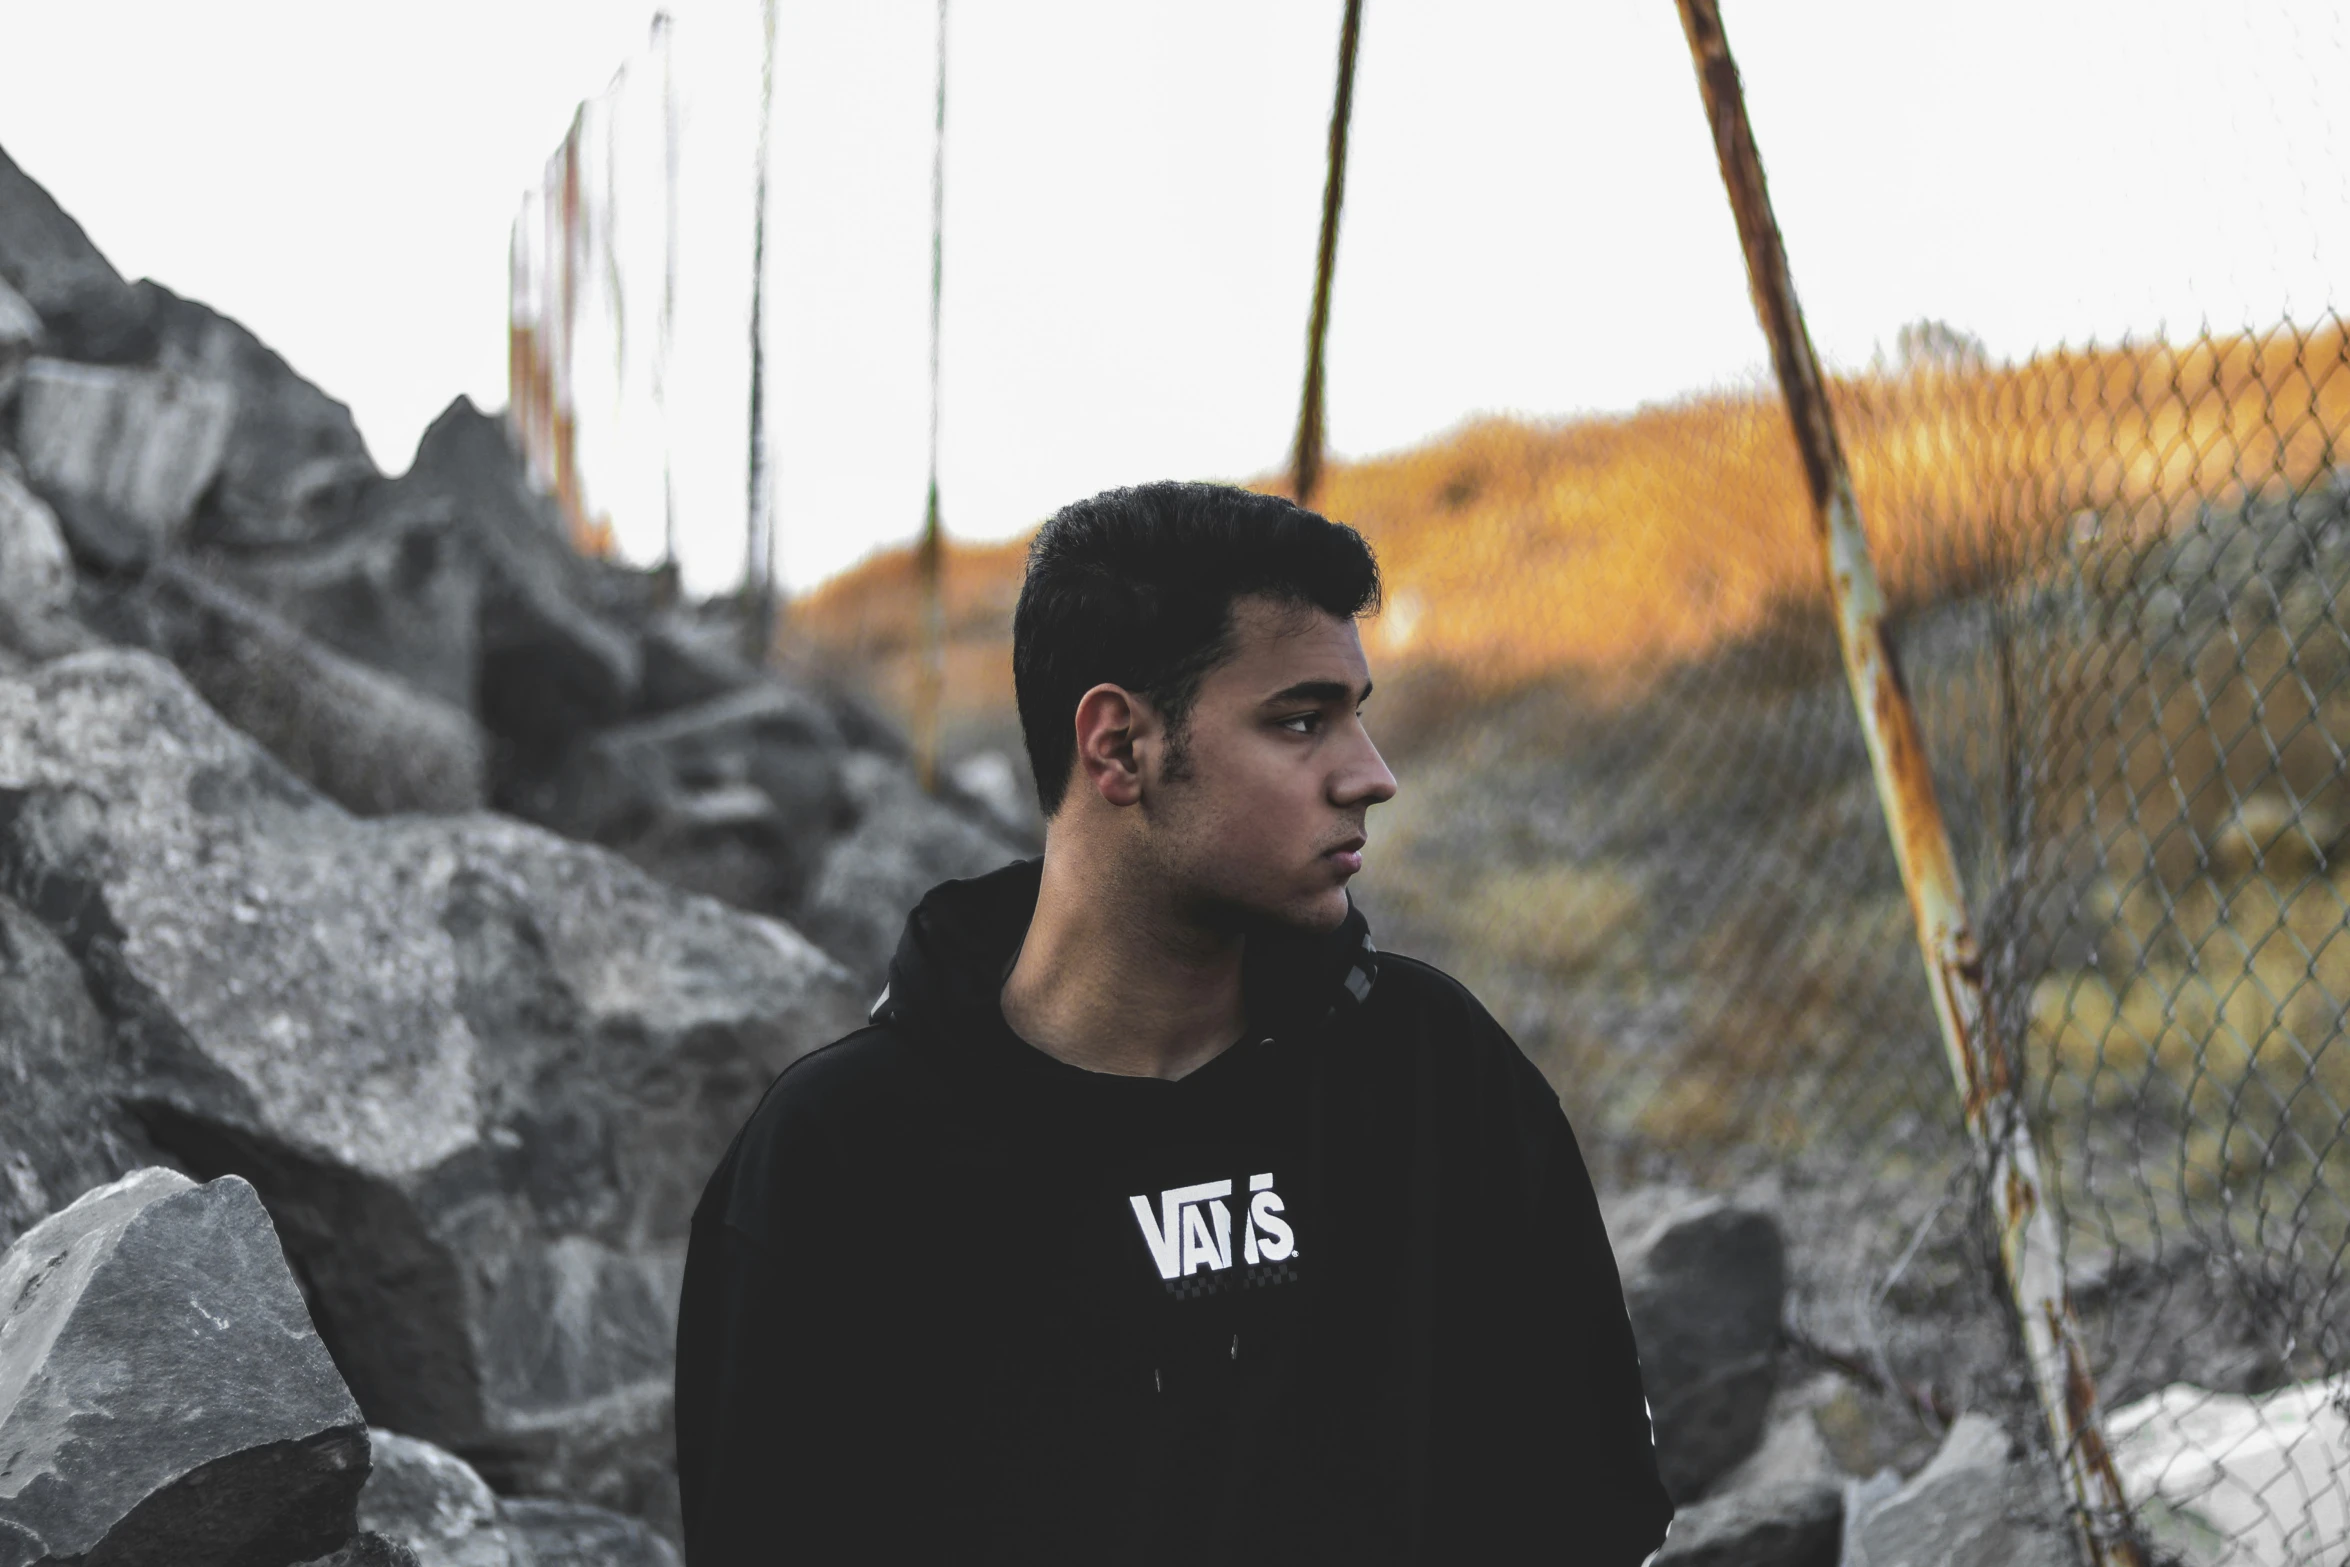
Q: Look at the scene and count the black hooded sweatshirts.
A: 1